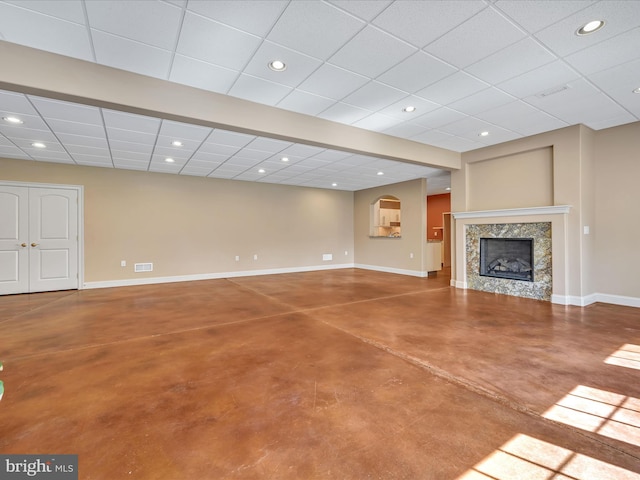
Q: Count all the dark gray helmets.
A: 0